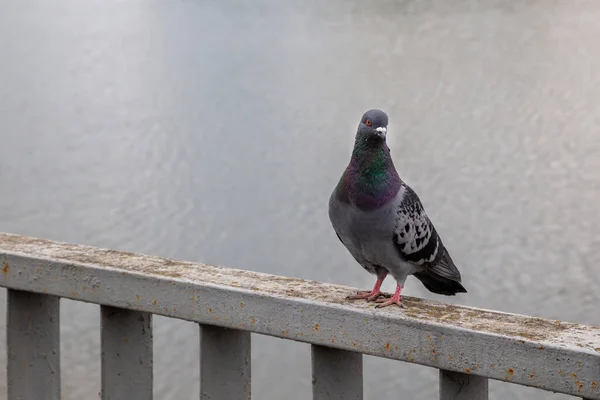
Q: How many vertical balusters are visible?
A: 5